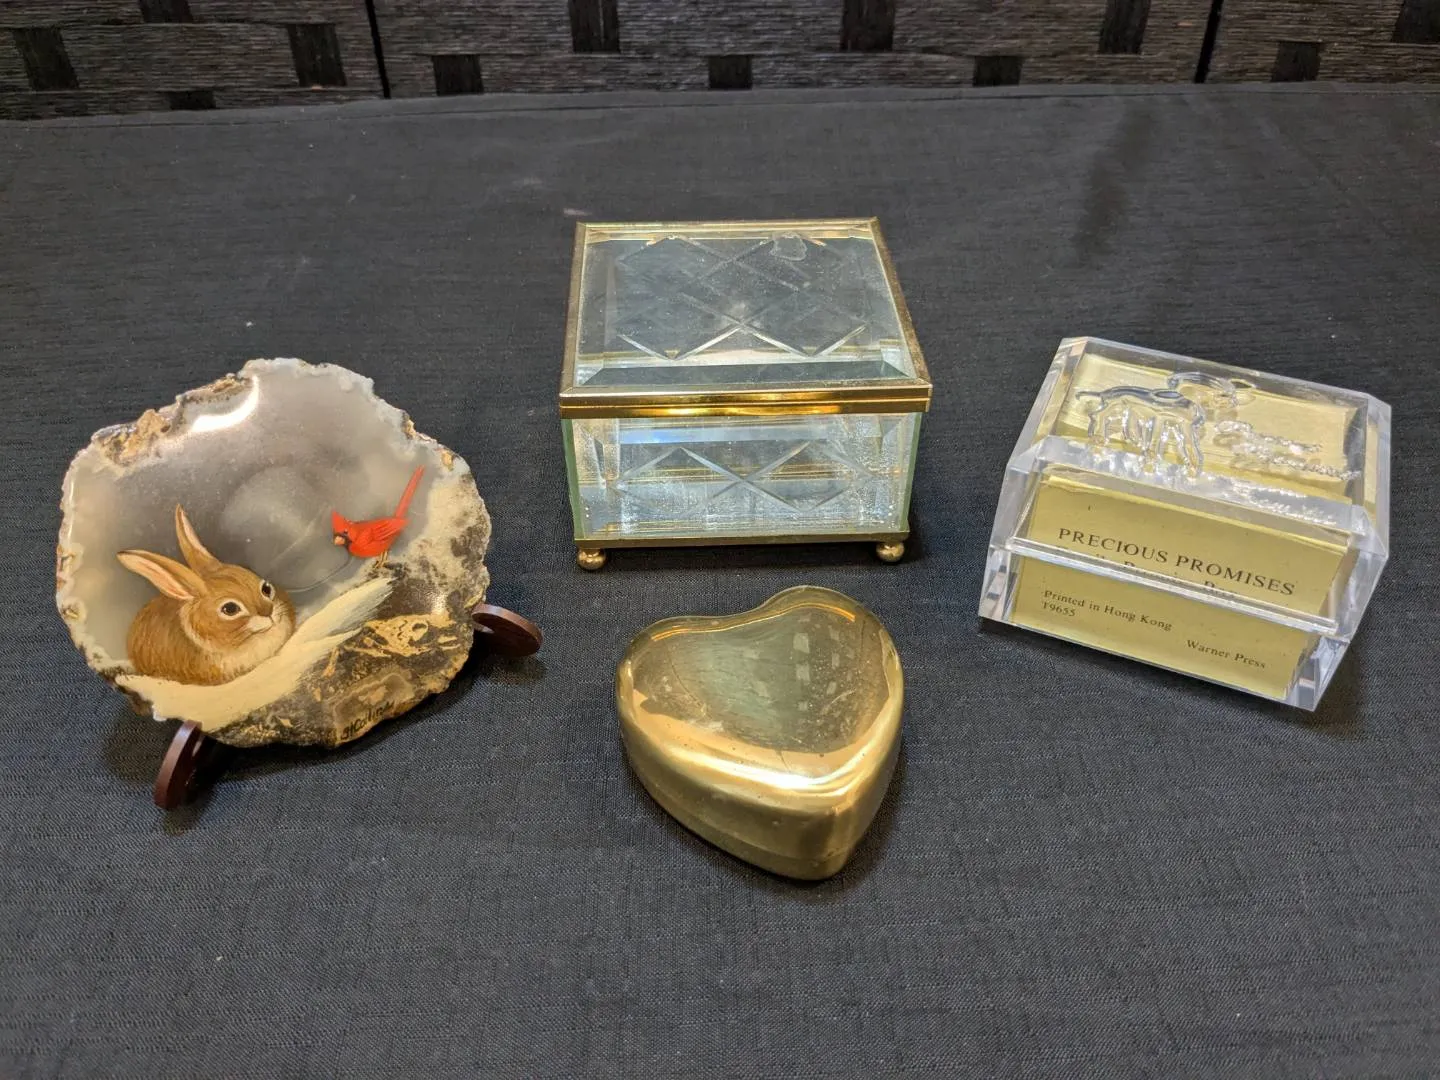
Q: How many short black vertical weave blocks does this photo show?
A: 12